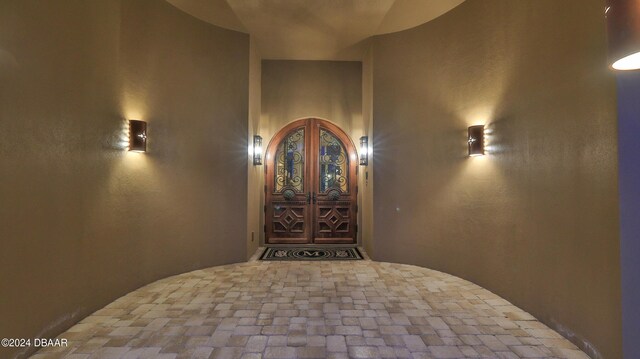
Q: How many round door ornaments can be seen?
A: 2